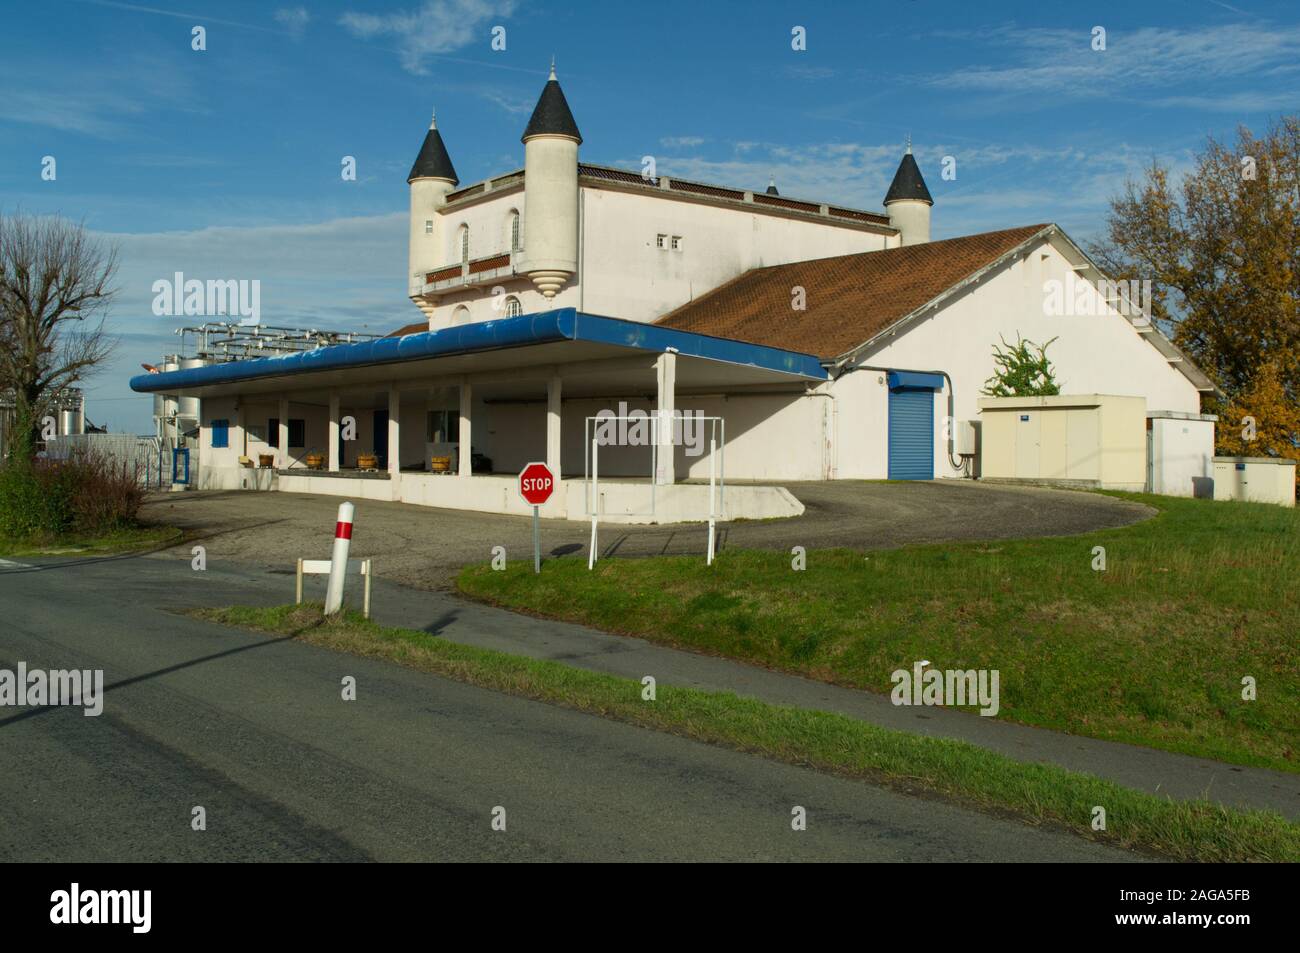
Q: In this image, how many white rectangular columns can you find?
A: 6